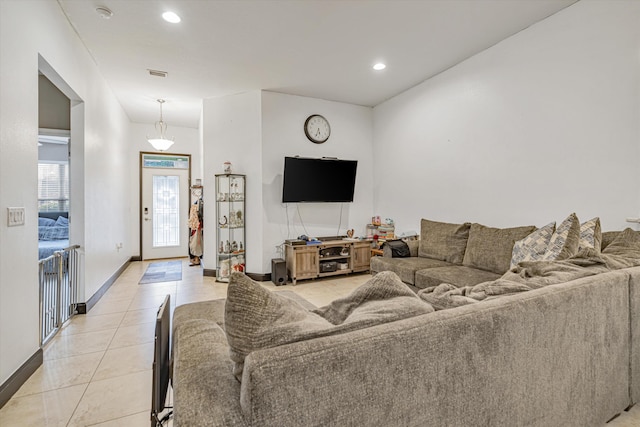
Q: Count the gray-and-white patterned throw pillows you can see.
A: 3